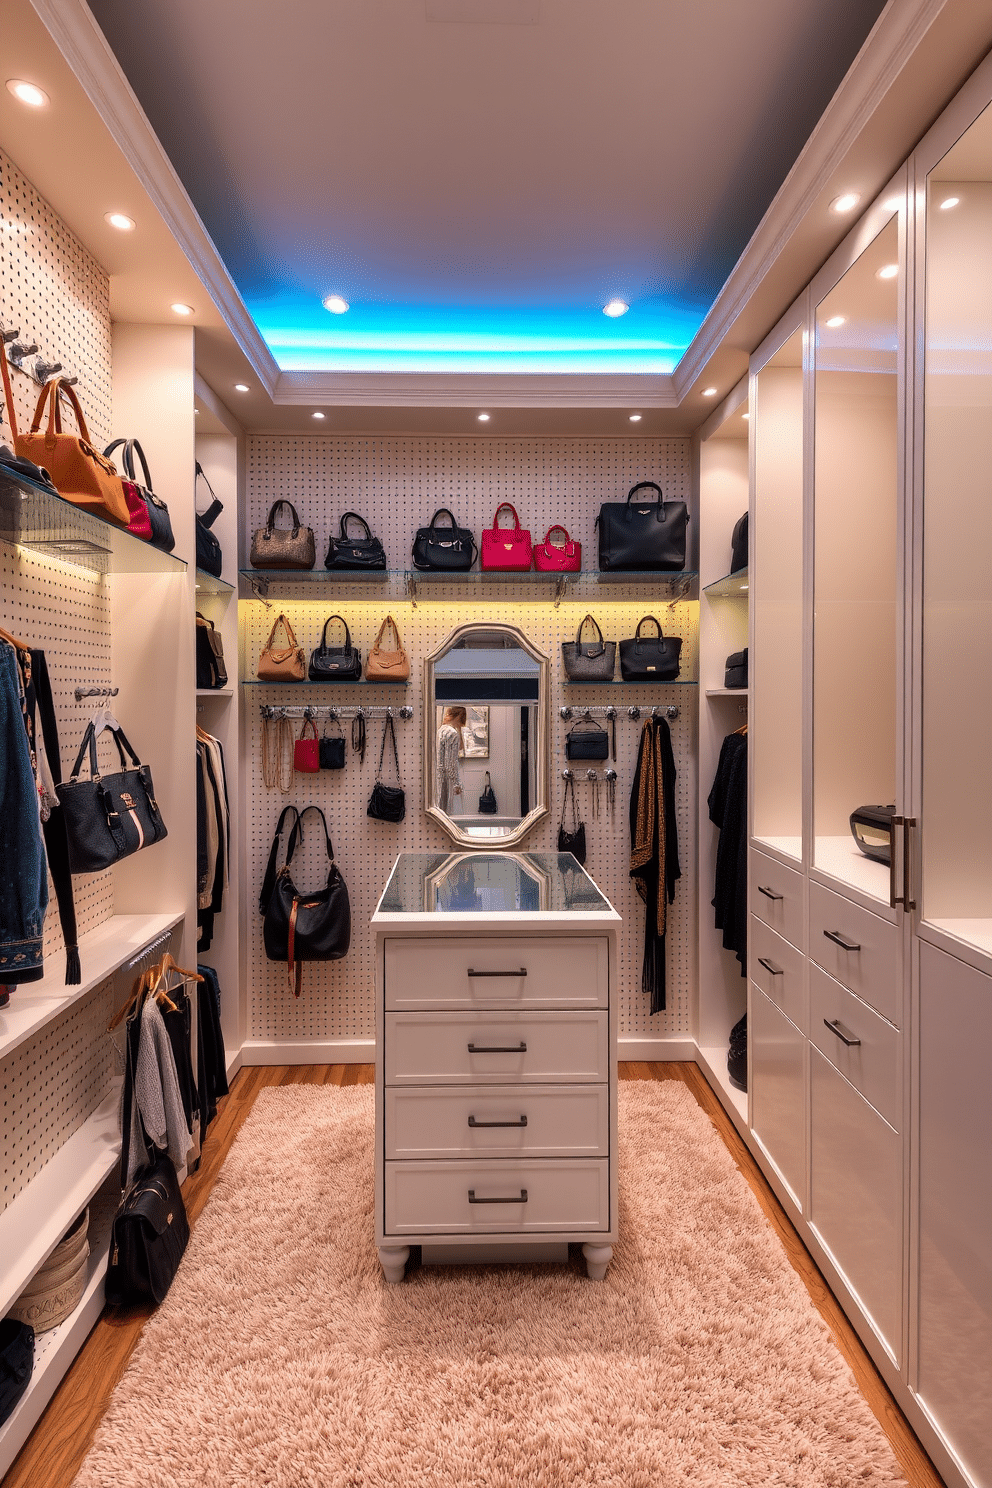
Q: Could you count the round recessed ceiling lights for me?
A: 11